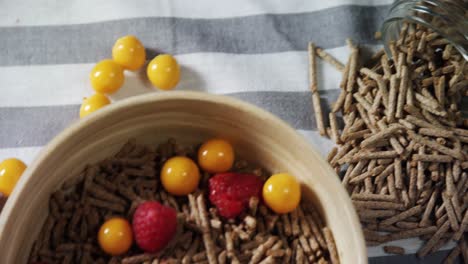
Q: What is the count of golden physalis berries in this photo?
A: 9